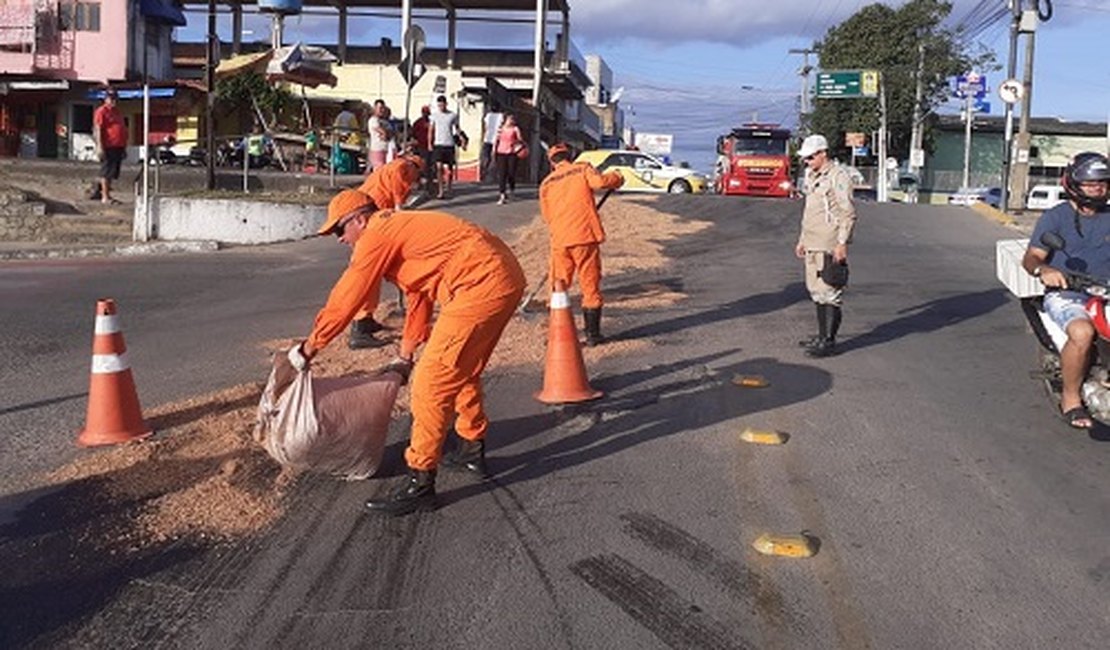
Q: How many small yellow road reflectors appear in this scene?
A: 3